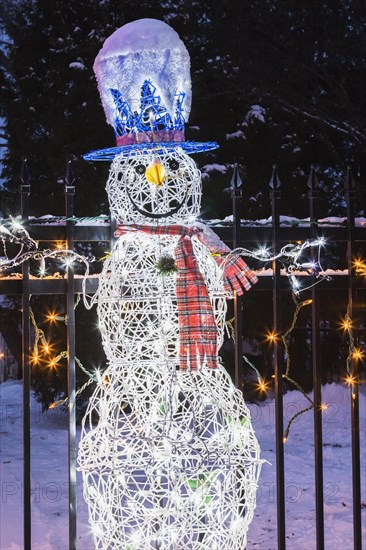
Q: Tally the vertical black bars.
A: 6